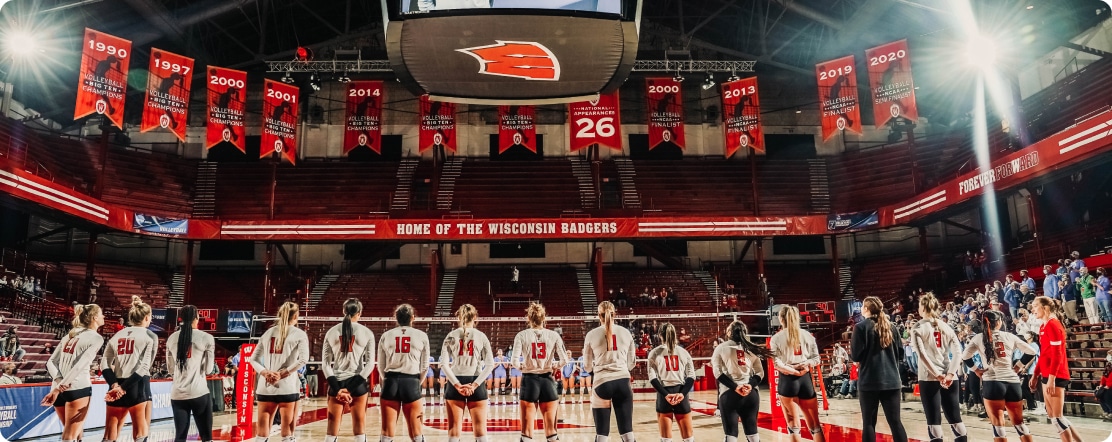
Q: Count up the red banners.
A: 12